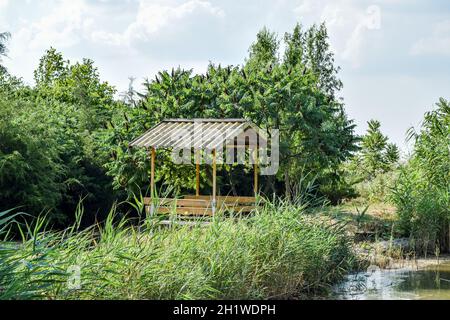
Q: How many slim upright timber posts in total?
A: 4